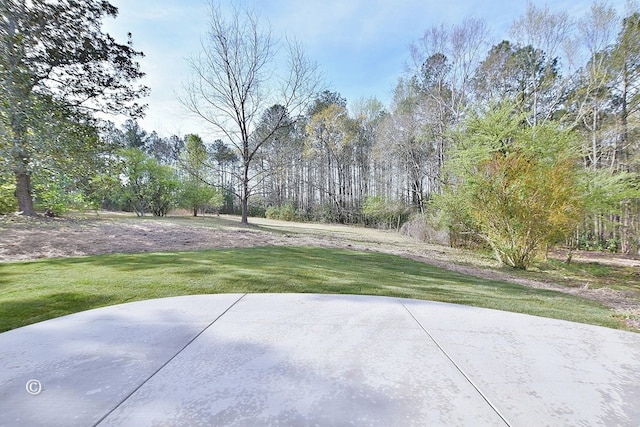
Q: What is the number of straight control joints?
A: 2